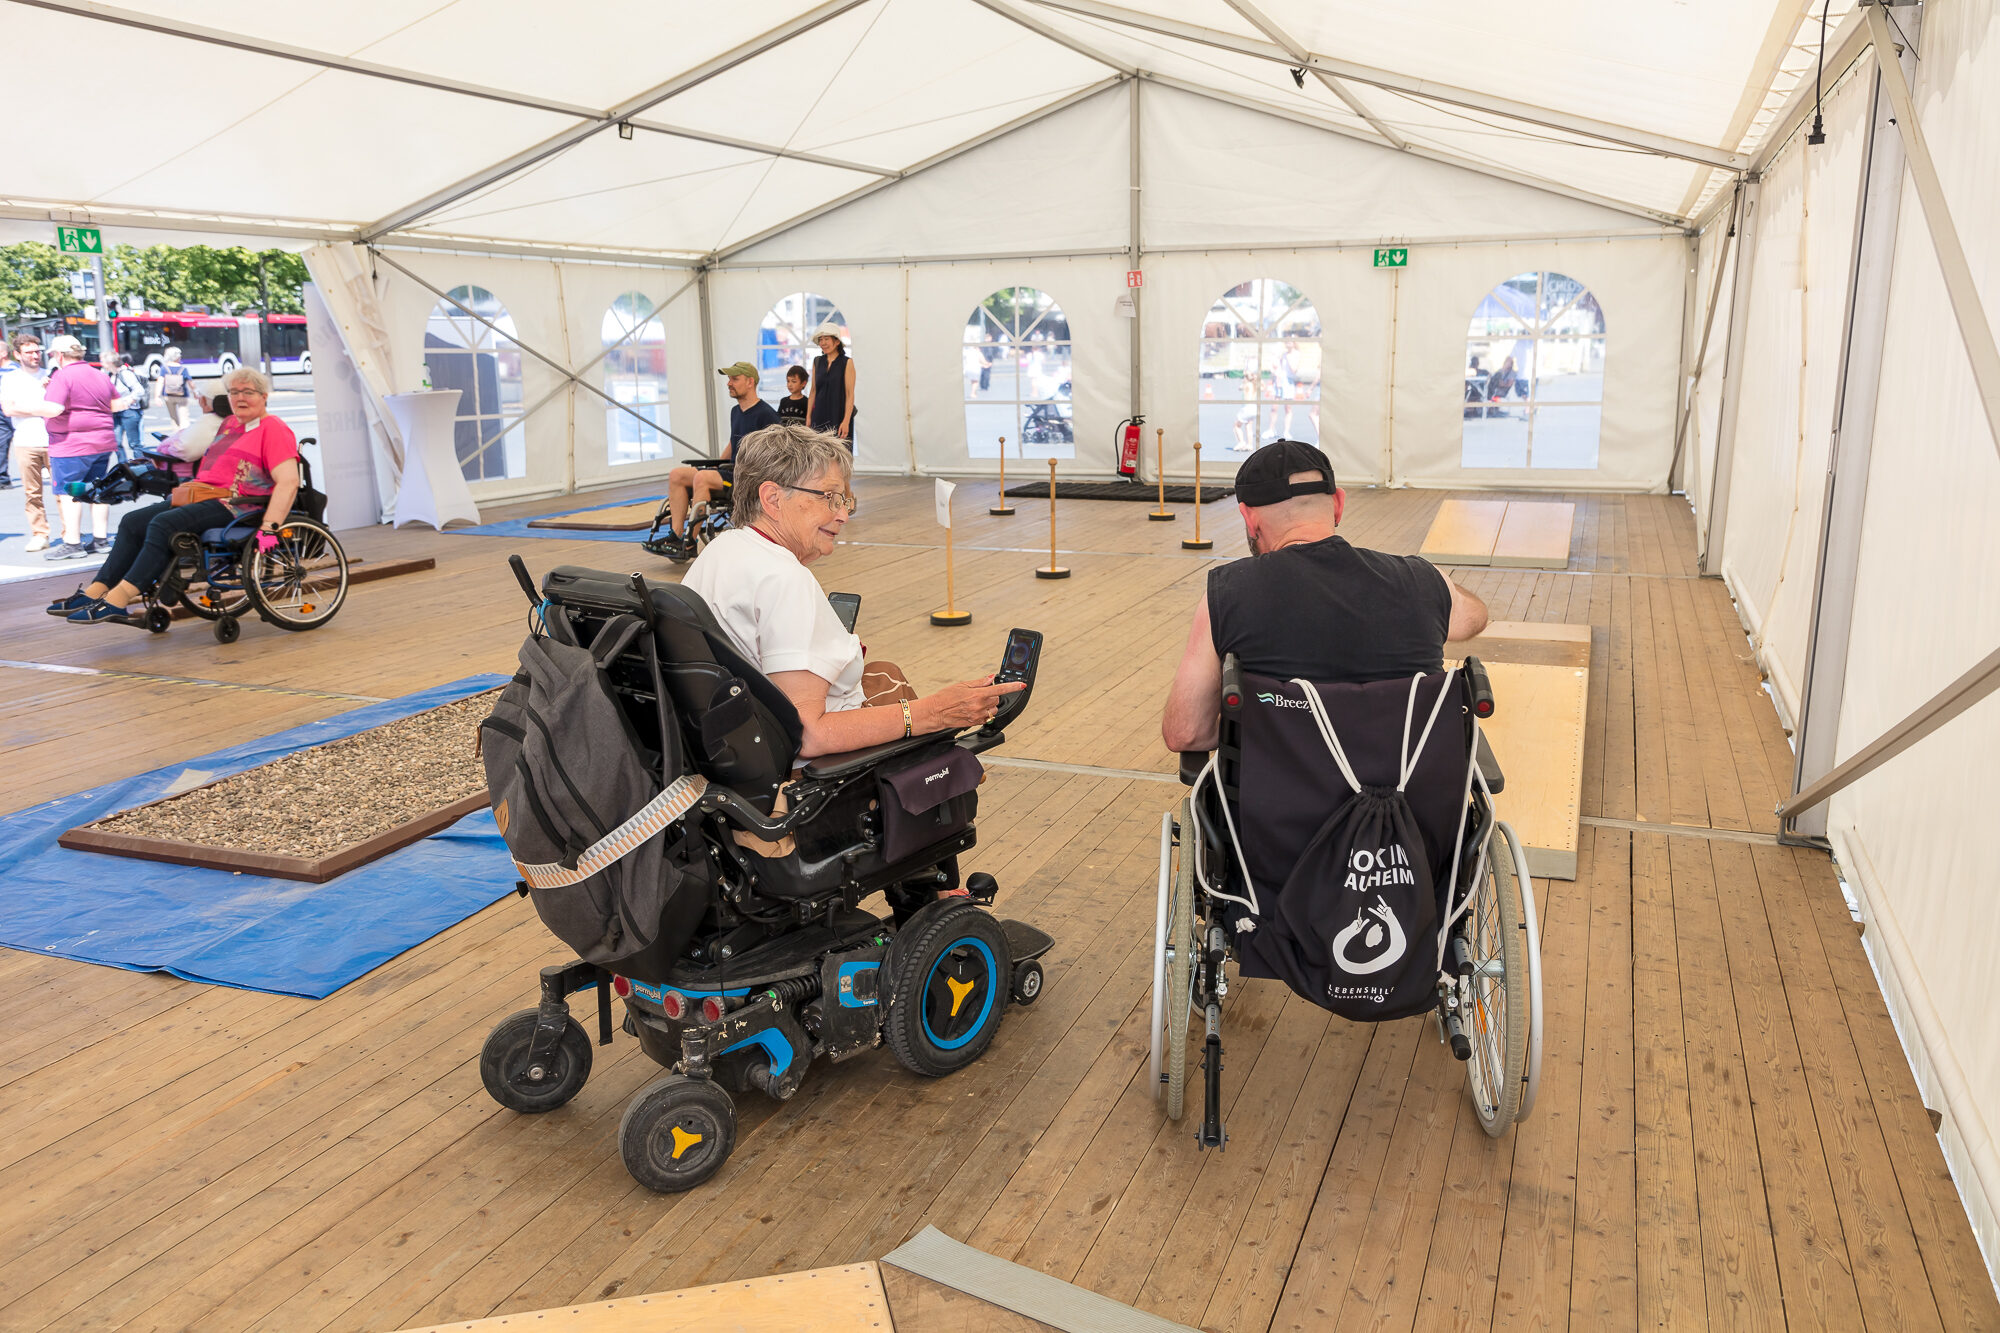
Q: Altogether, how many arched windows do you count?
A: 6